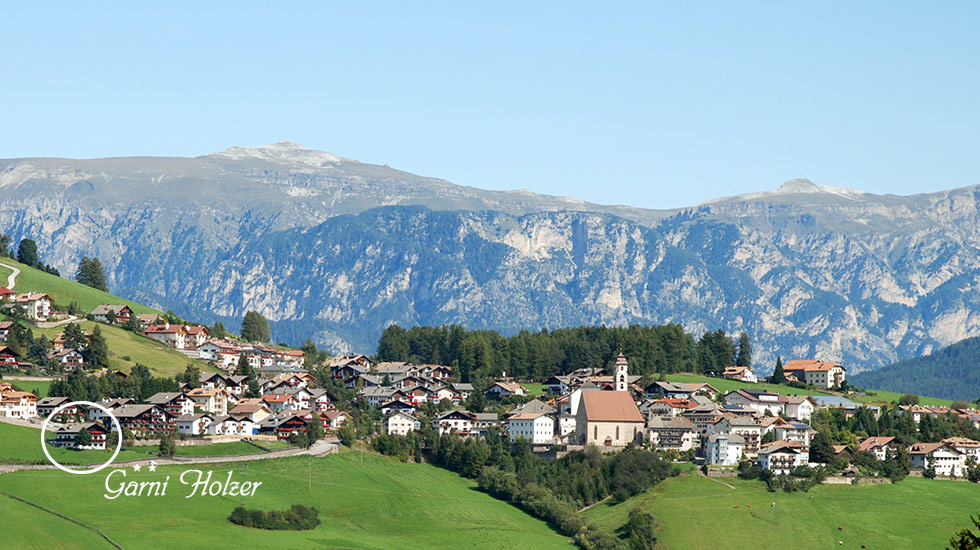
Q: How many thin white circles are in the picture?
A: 1